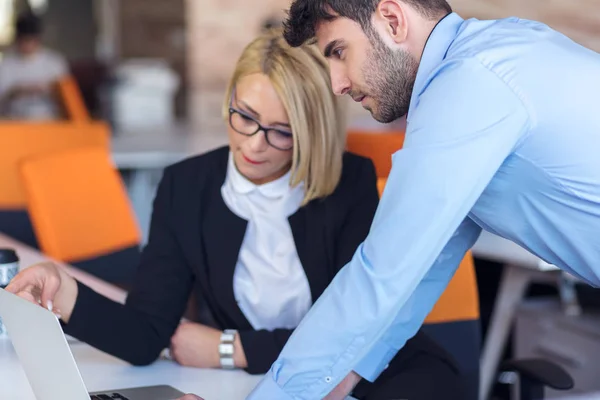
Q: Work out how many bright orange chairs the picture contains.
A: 5